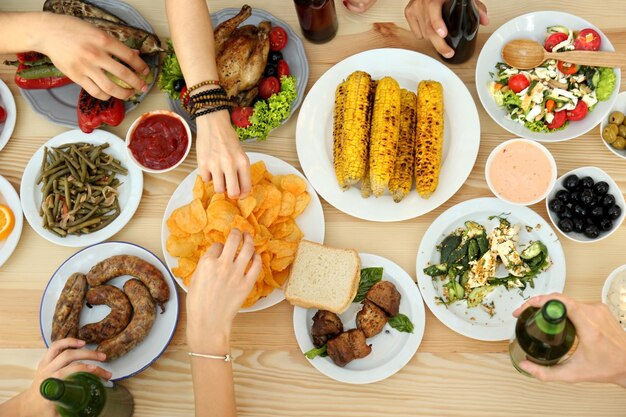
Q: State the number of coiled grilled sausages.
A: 4